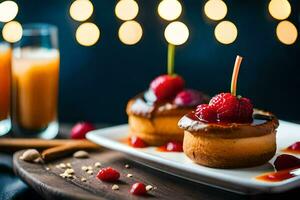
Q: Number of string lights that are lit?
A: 12